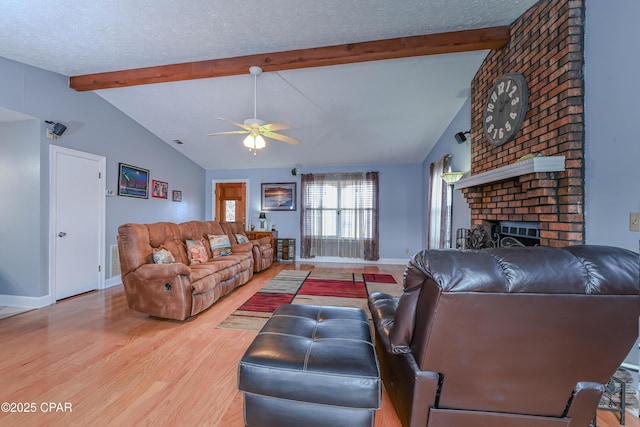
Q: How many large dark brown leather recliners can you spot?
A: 1